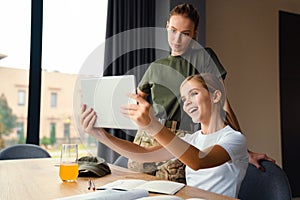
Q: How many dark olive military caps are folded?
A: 1